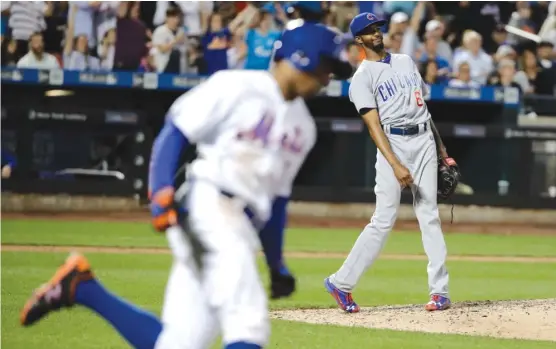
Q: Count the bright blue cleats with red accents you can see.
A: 2